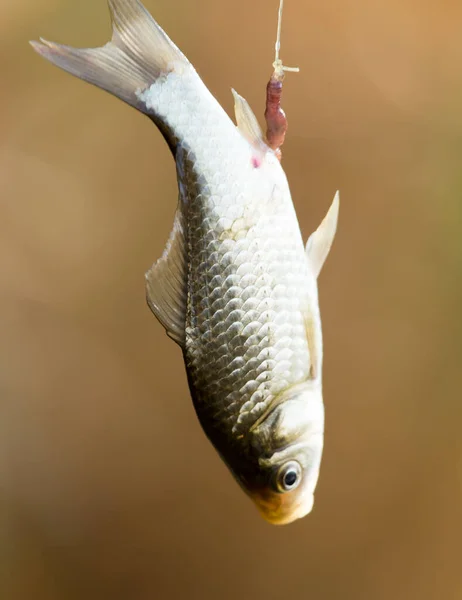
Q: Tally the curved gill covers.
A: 1